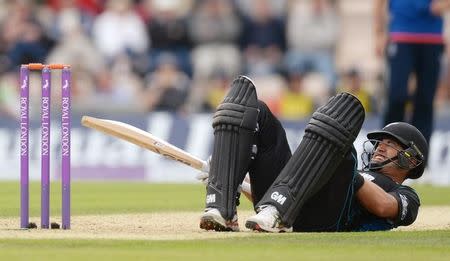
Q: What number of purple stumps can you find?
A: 3